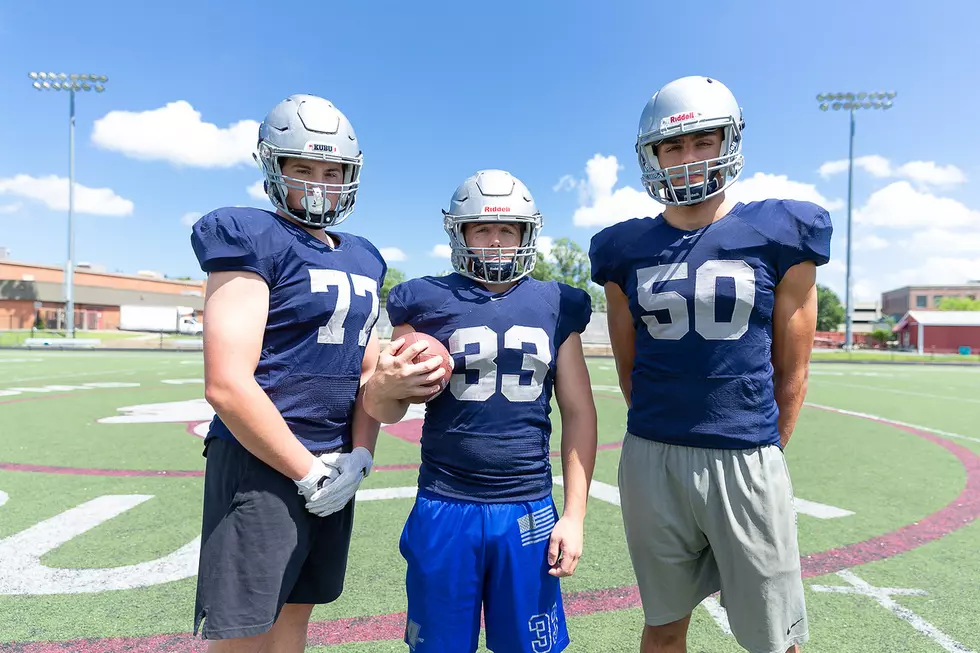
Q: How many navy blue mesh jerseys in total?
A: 3